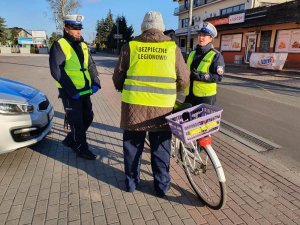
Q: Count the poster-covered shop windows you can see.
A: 2